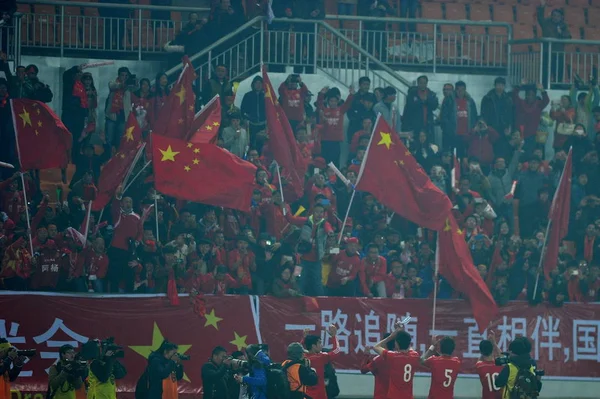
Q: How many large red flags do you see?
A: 9